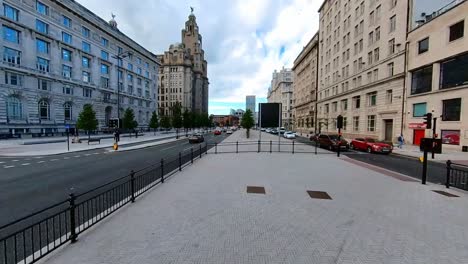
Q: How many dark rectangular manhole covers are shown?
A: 3